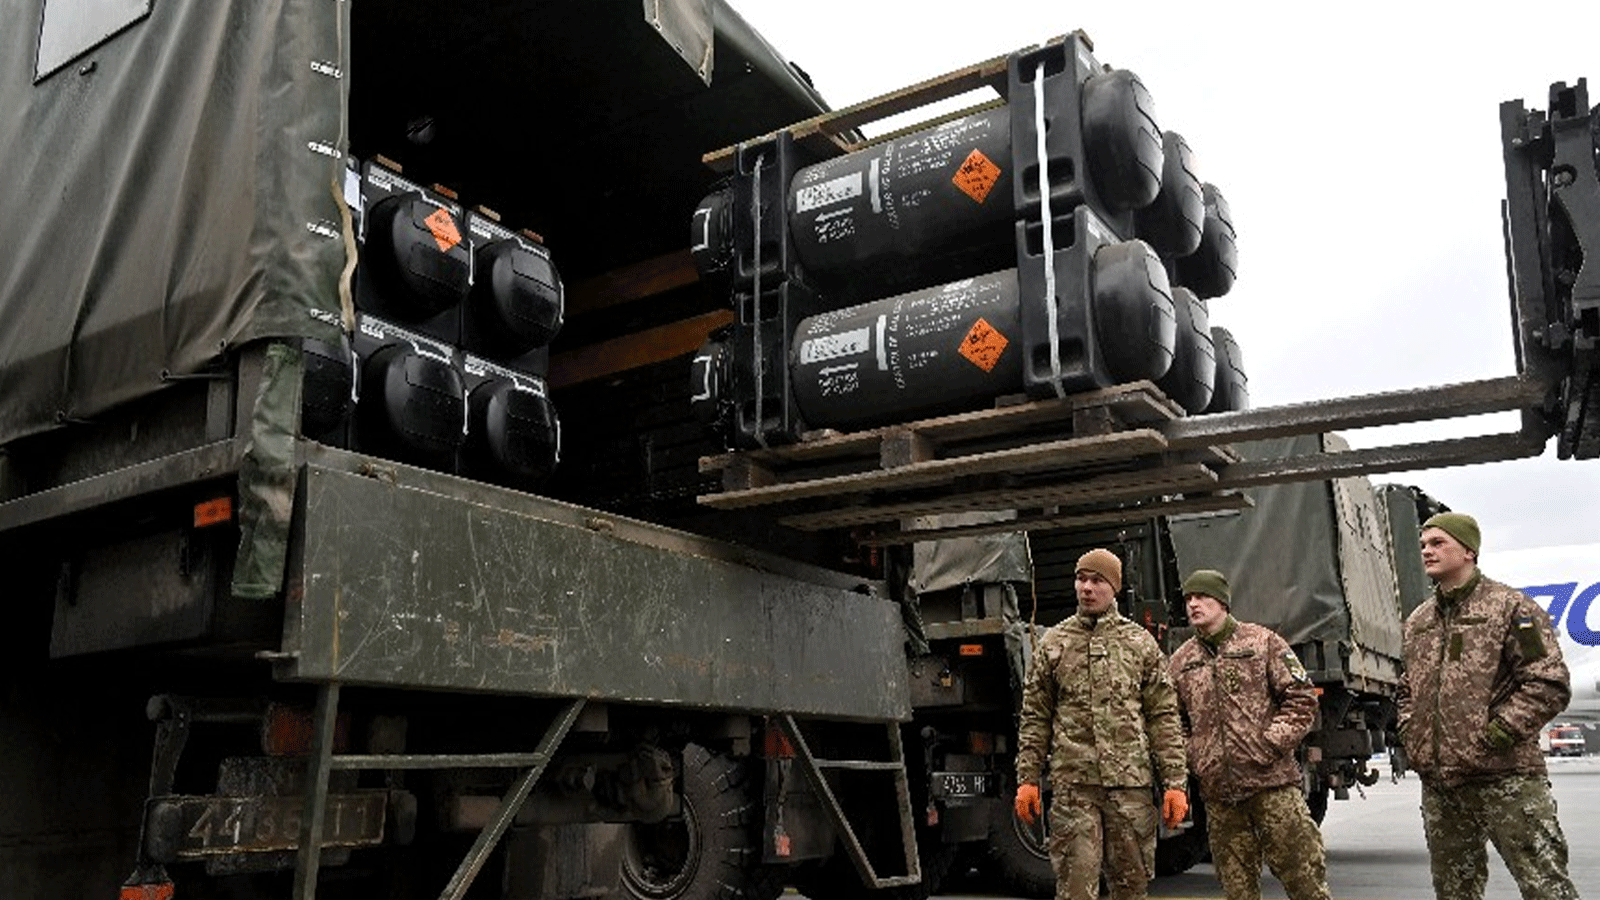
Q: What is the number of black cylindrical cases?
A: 11